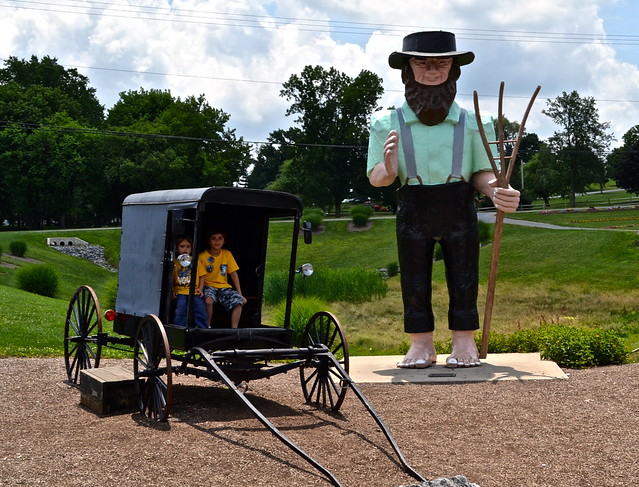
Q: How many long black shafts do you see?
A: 2